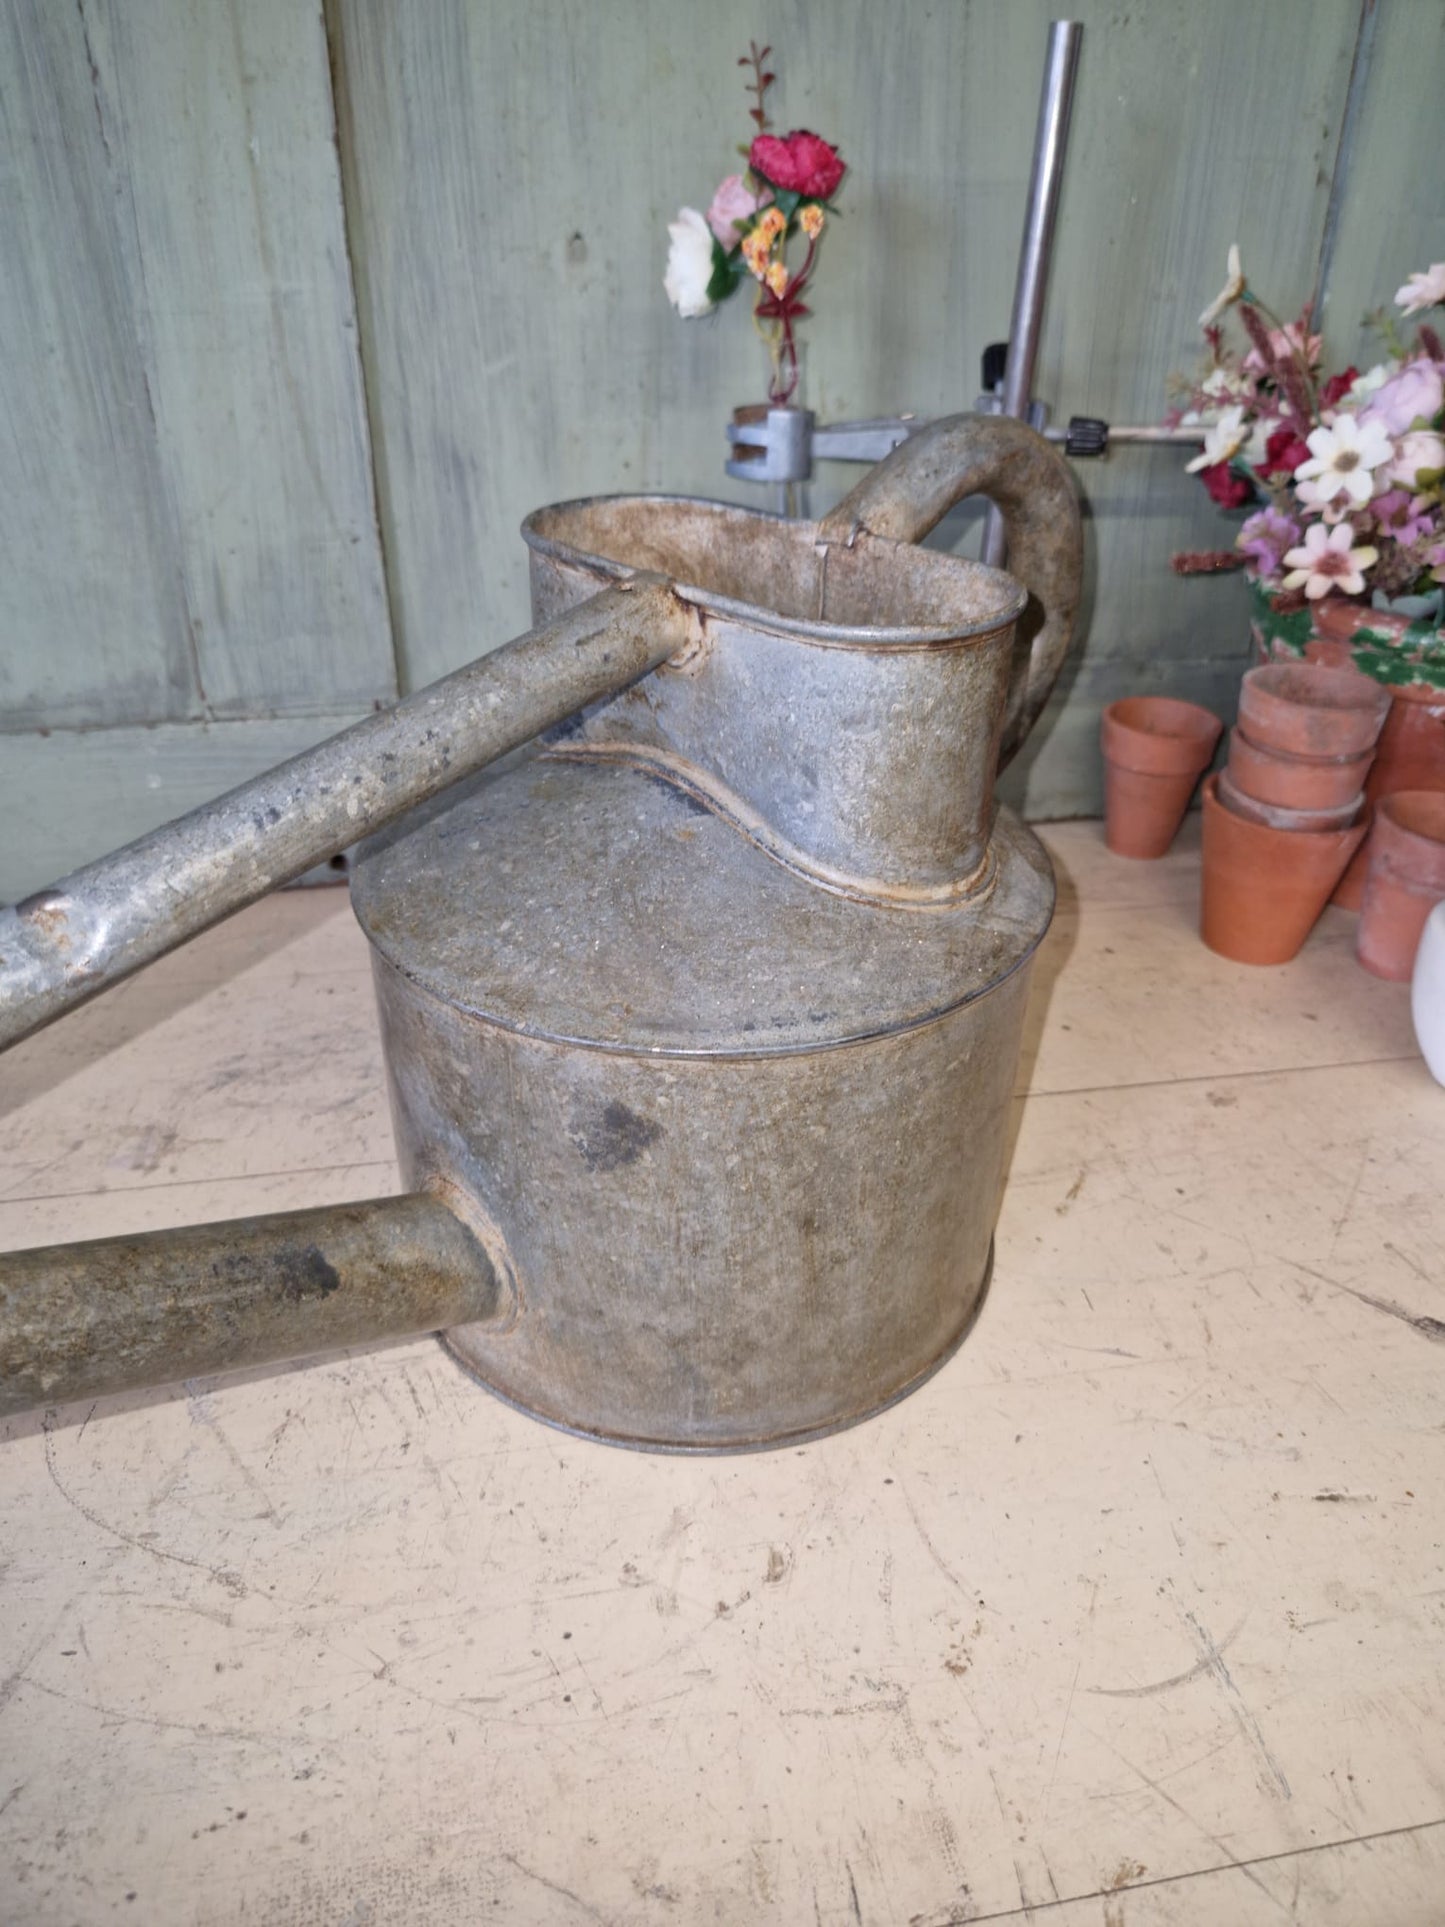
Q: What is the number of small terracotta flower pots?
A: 6